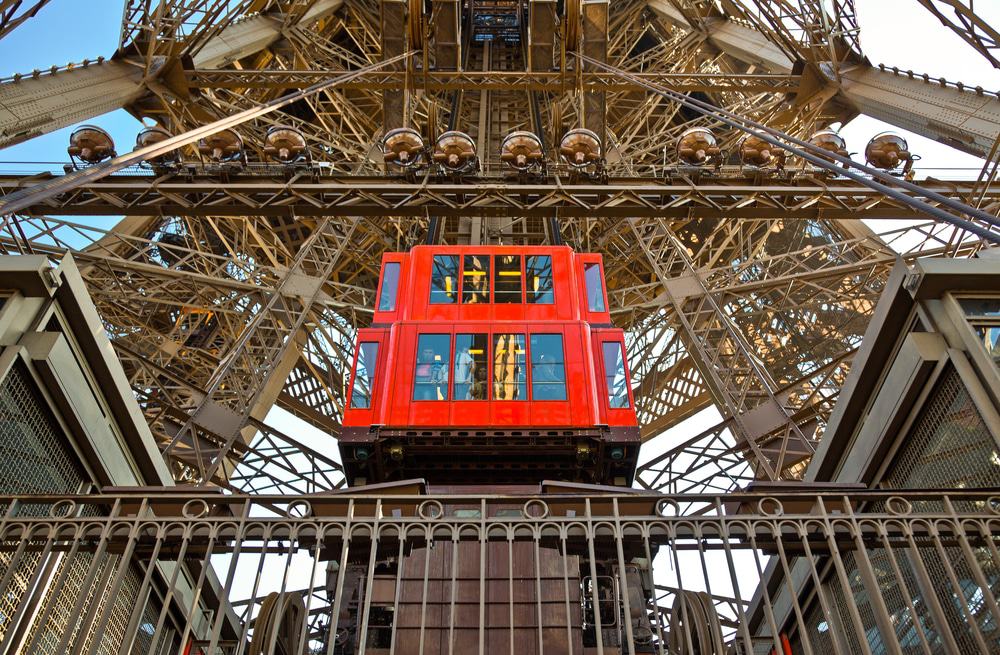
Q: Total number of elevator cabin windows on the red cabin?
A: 12